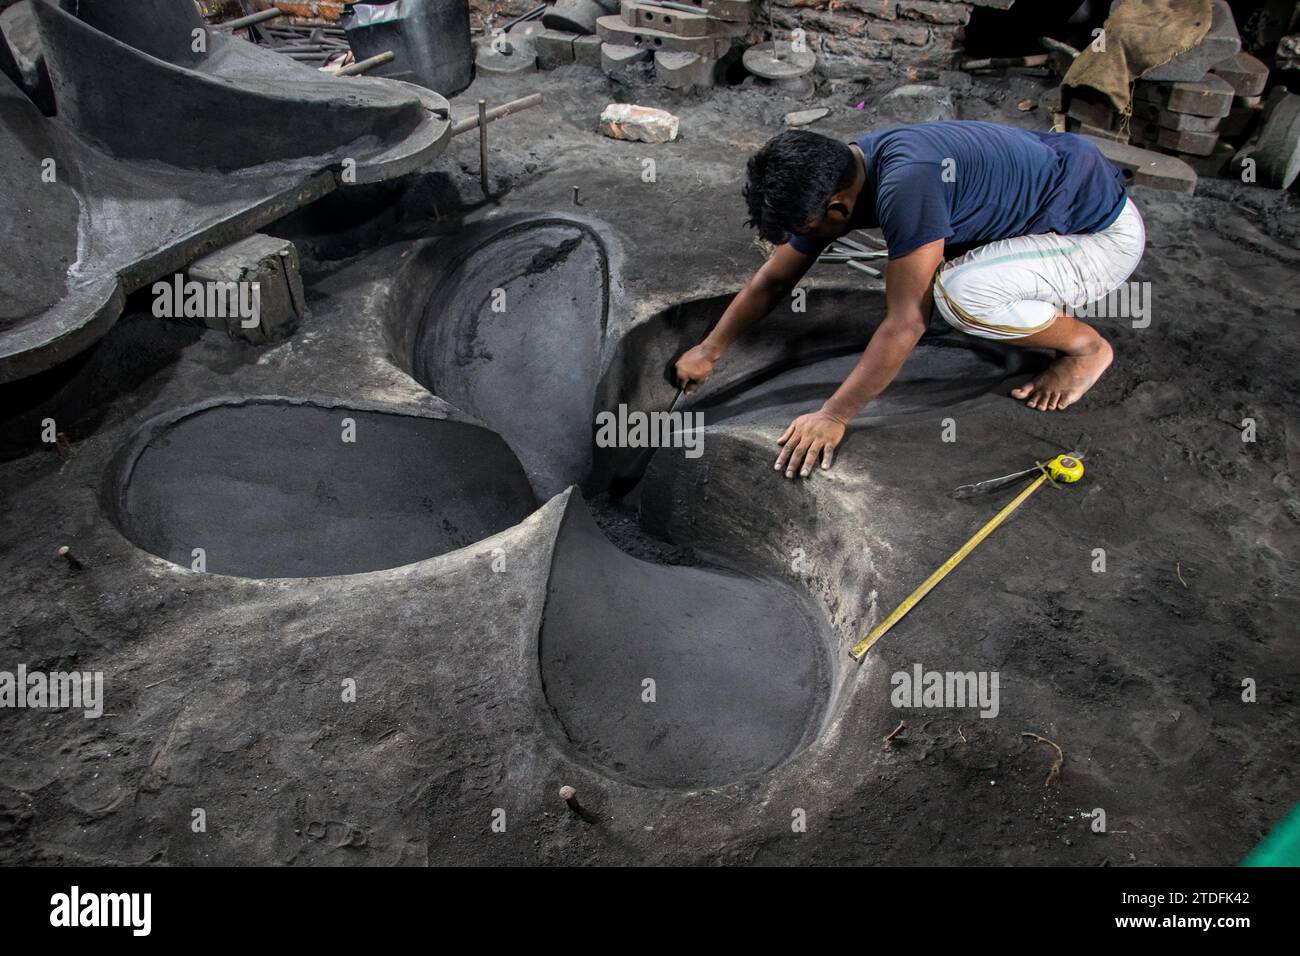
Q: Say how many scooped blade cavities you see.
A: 4